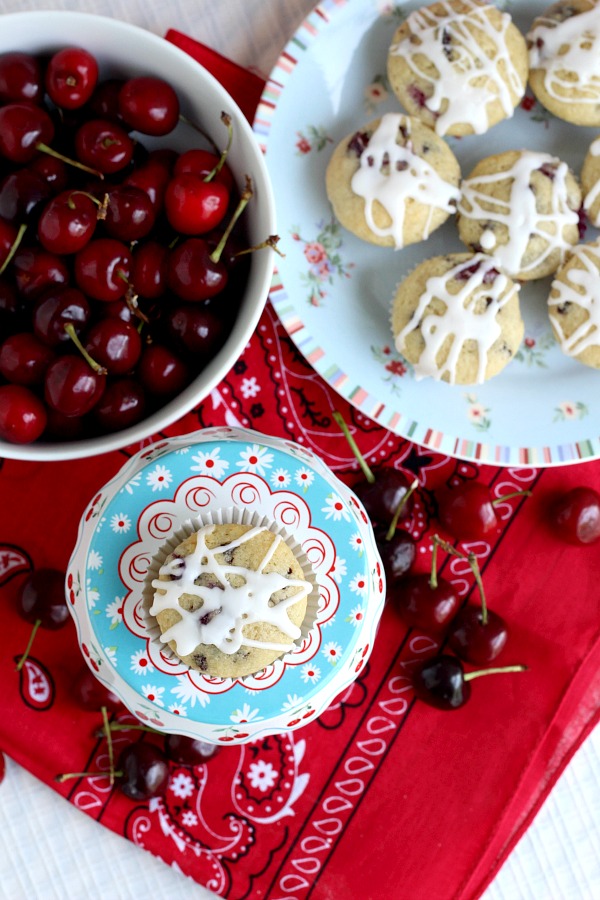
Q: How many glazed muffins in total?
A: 8